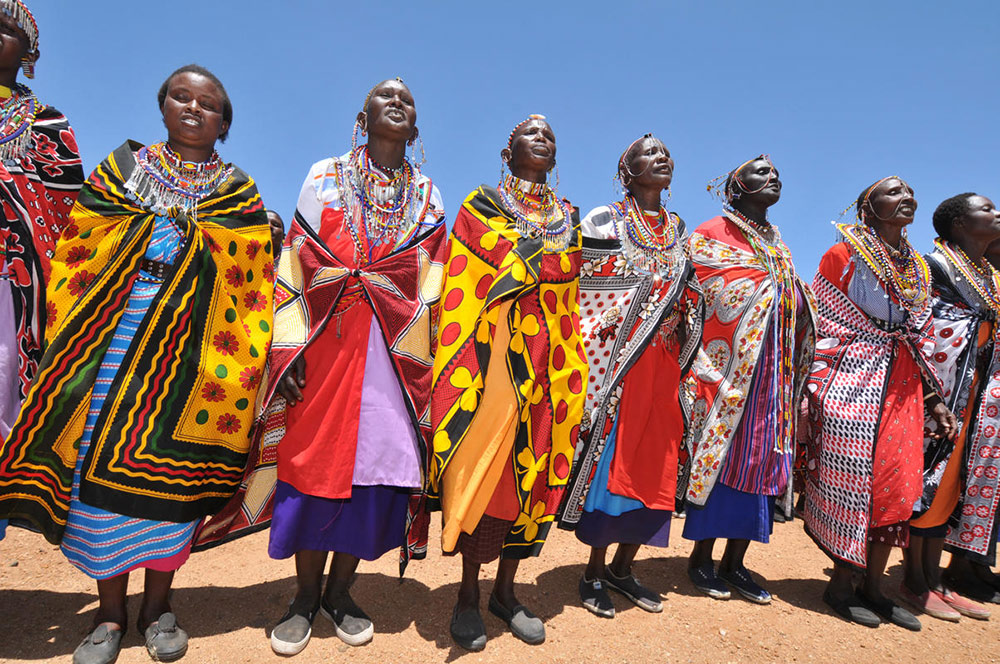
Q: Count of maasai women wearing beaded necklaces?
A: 8